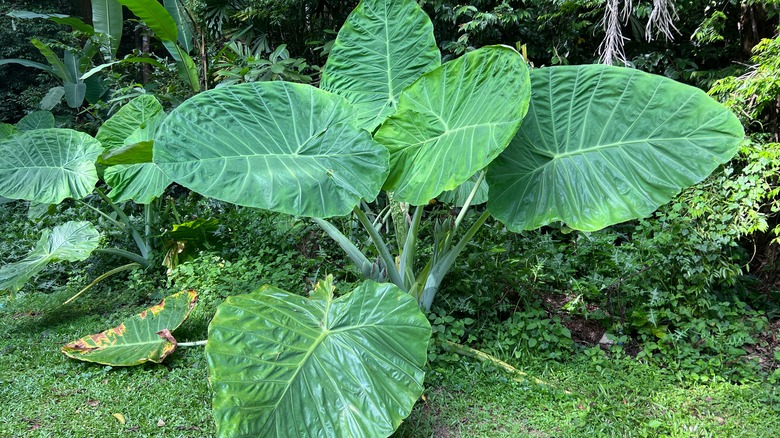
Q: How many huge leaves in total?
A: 5